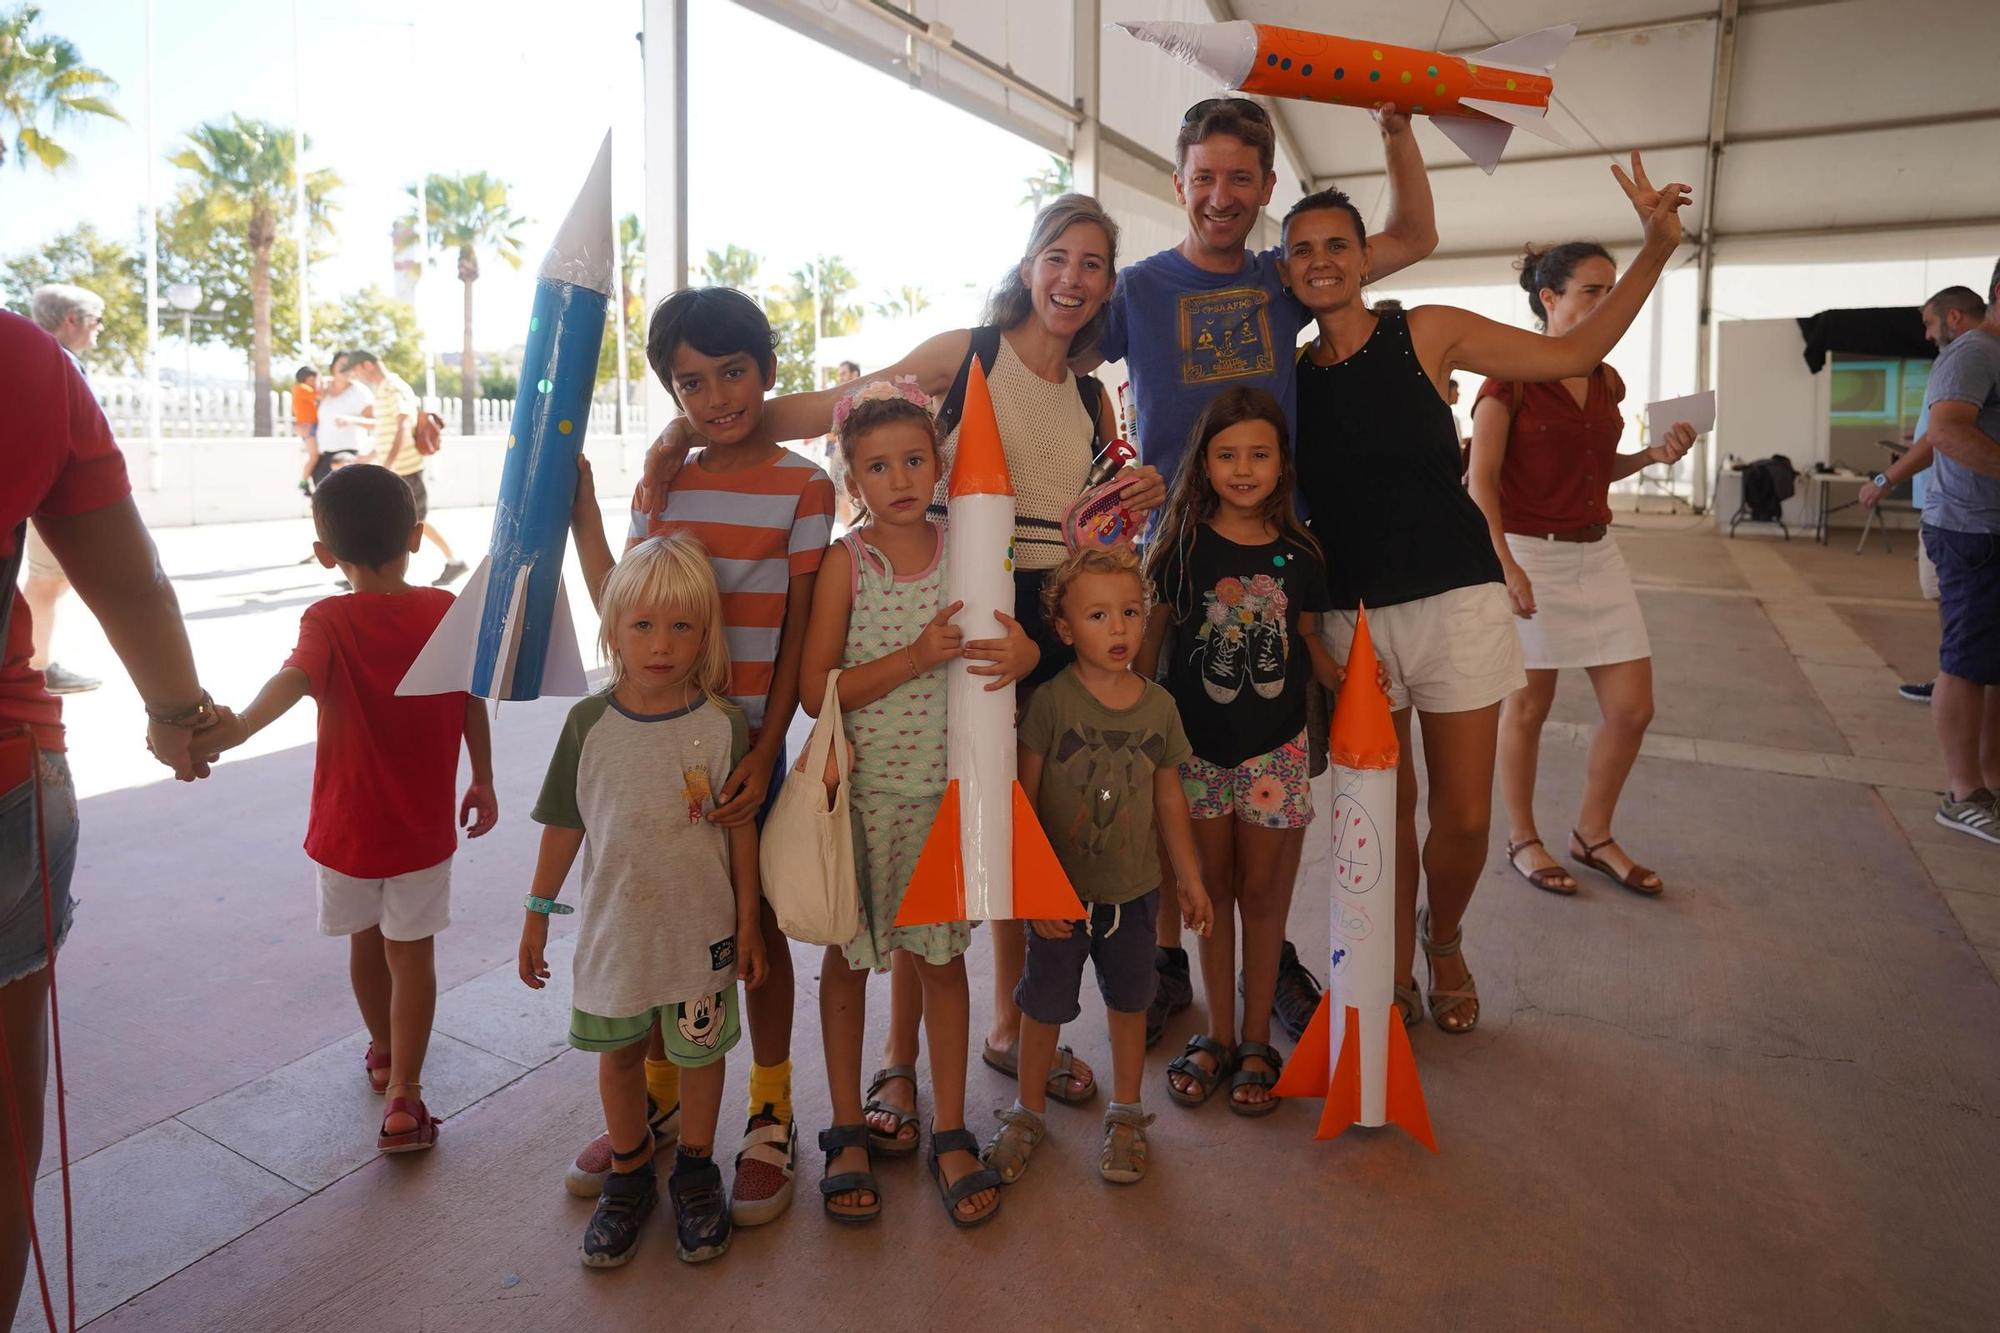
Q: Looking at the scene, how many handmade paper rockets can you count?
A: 4